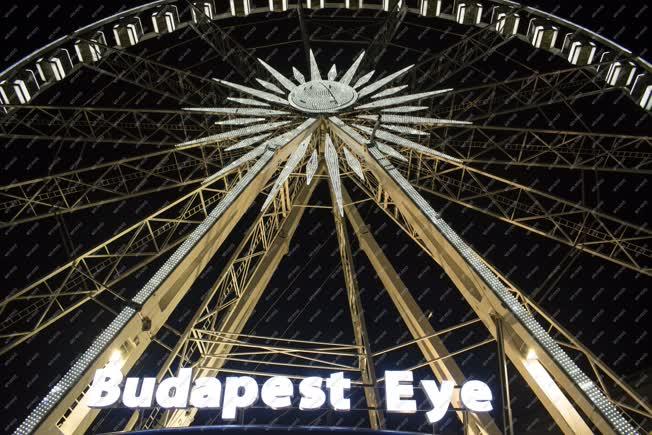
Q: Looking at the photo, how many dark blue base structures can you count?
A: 1